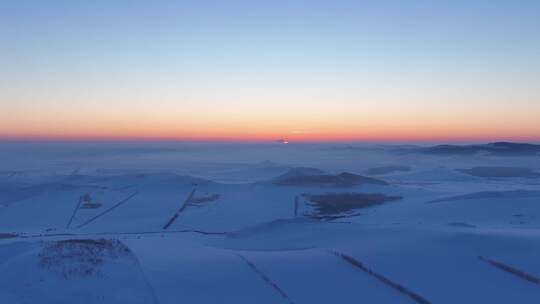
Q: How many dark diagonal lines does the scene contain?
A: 6